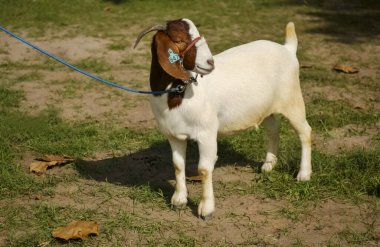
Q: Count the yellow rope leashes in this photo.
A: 0